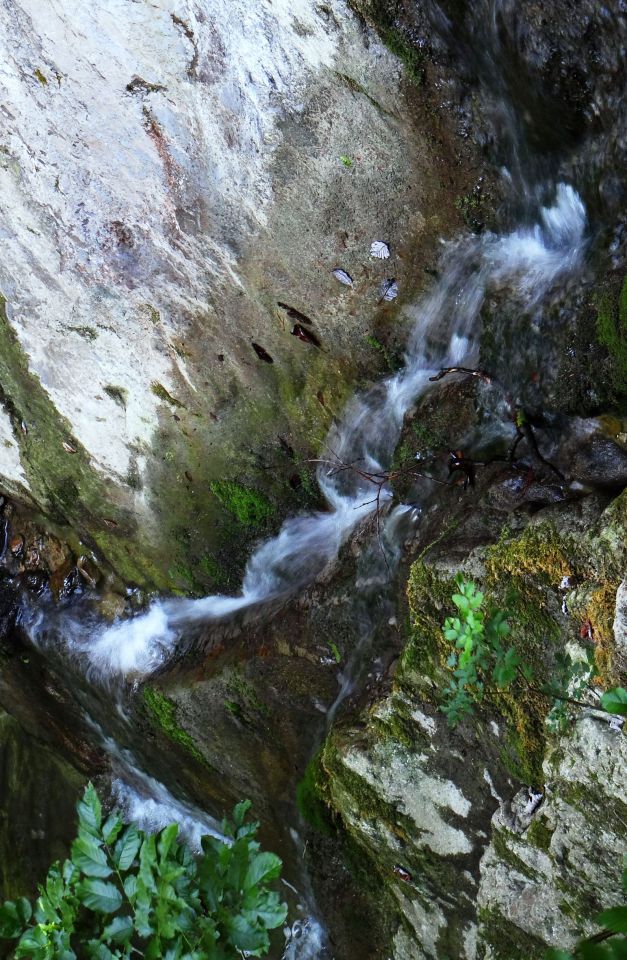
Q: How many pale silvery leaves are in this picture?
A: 3